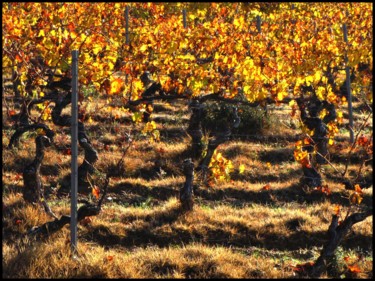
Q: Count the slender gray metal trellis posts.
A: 5